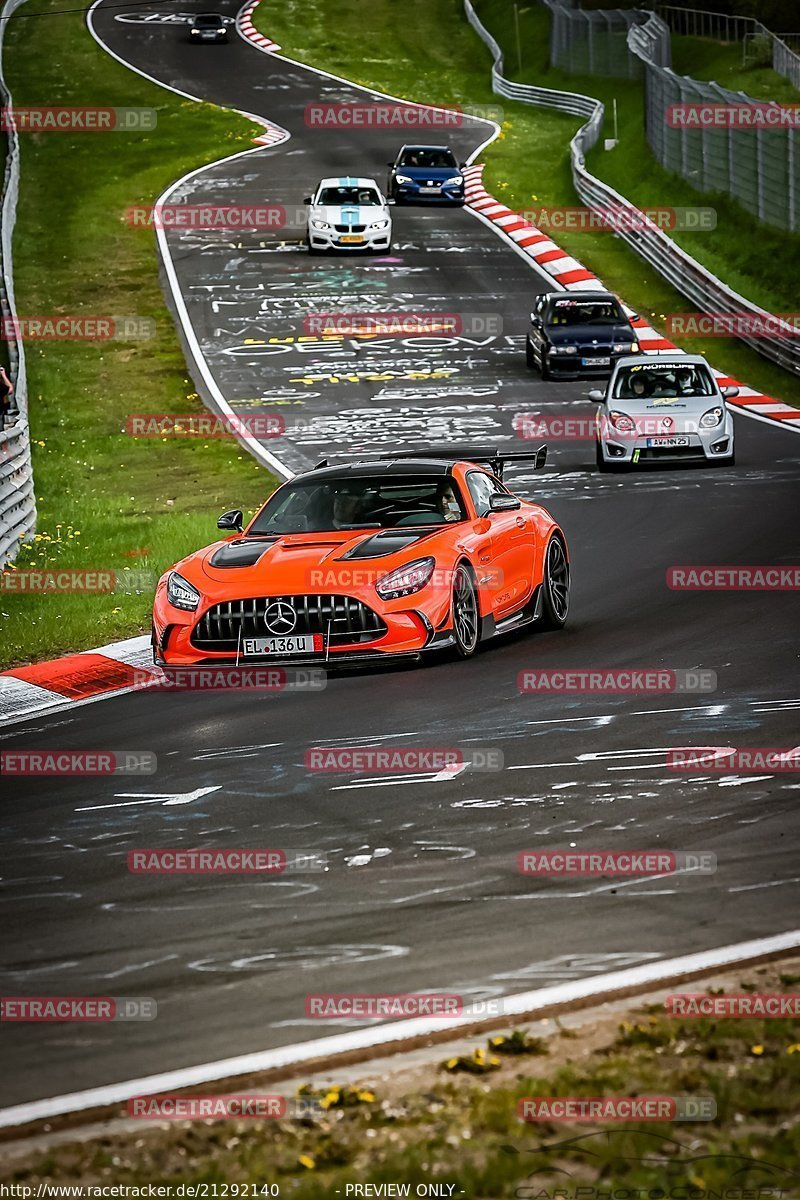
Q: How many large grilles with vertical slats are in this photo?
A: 1